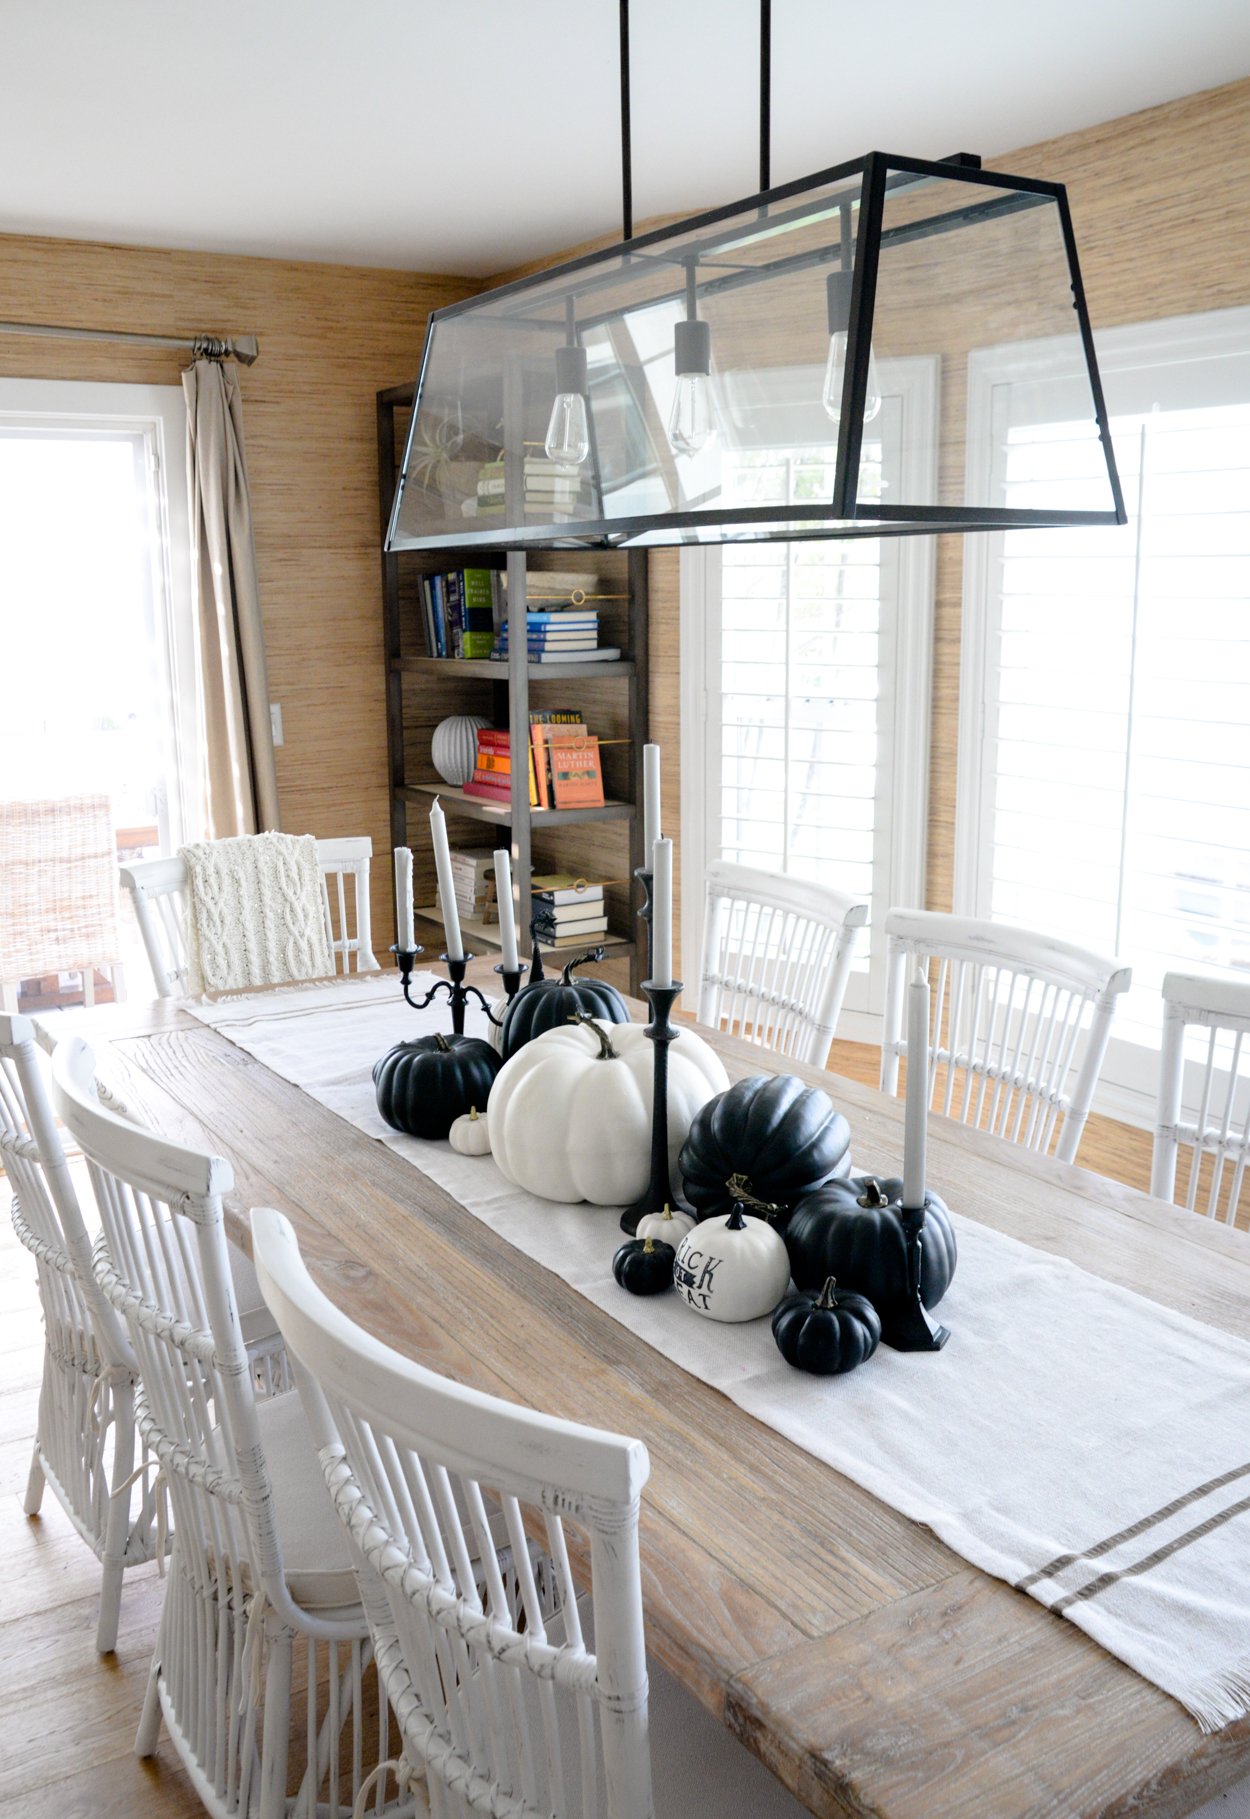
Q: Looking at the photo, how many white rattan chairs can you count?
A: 7